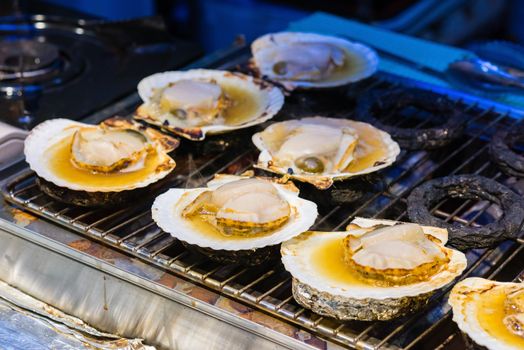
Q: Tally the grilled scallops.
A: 7